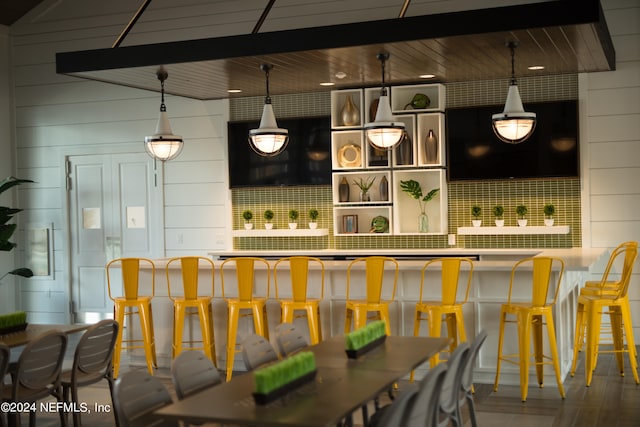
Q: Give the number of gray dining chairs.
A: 11